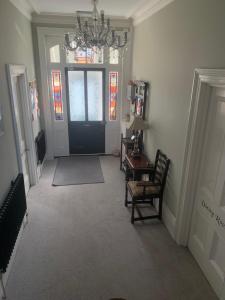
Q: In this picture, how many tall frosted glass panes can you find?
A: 2